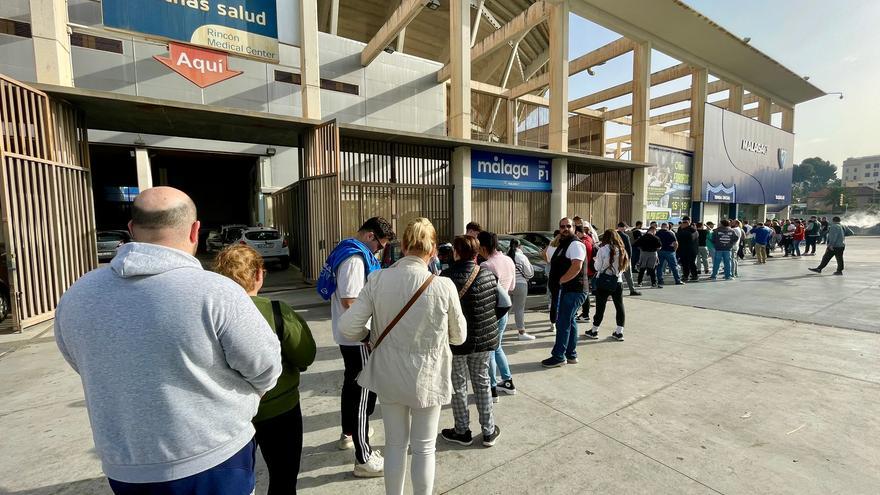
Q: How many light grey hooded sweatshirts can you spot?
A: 1